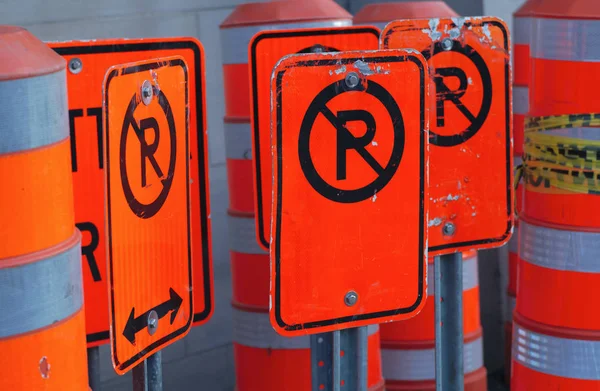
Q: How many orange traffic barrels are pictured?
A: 5